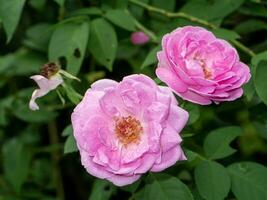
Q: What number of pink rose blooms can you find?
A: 2